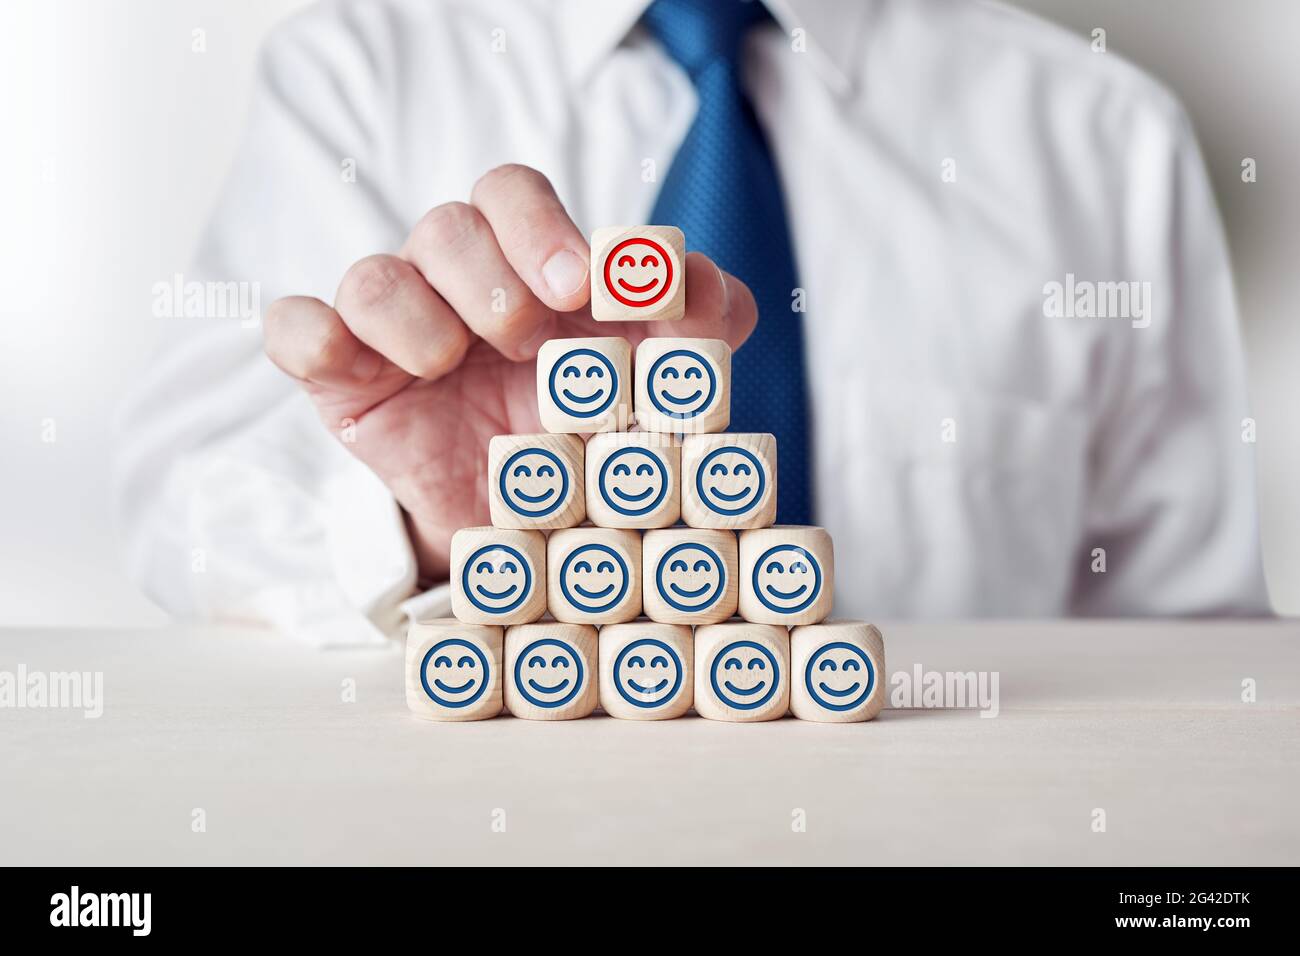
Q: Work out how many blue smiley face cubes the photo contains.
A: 14